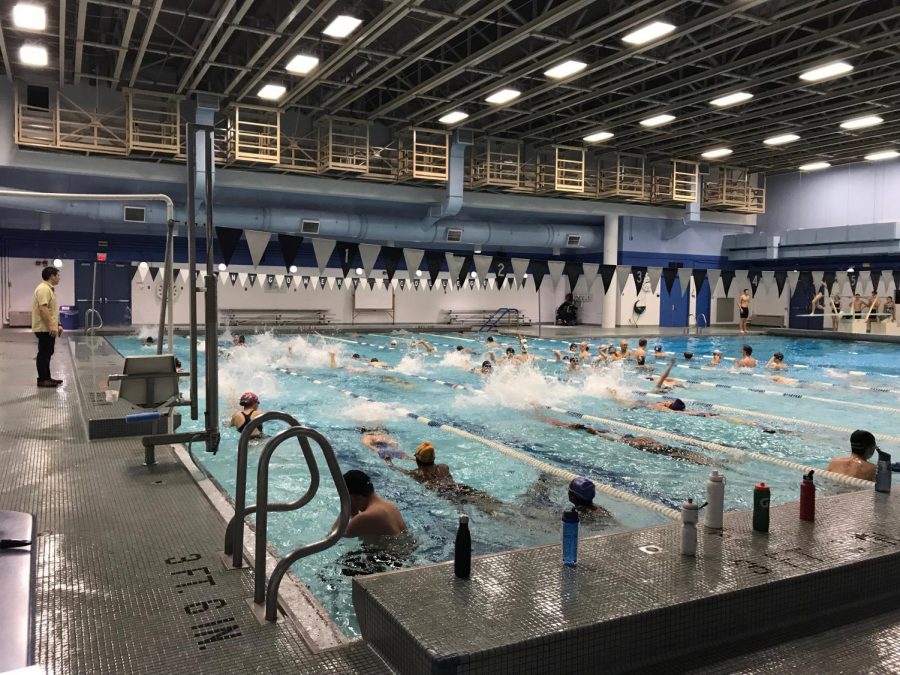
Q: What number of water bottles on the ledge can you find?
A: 7